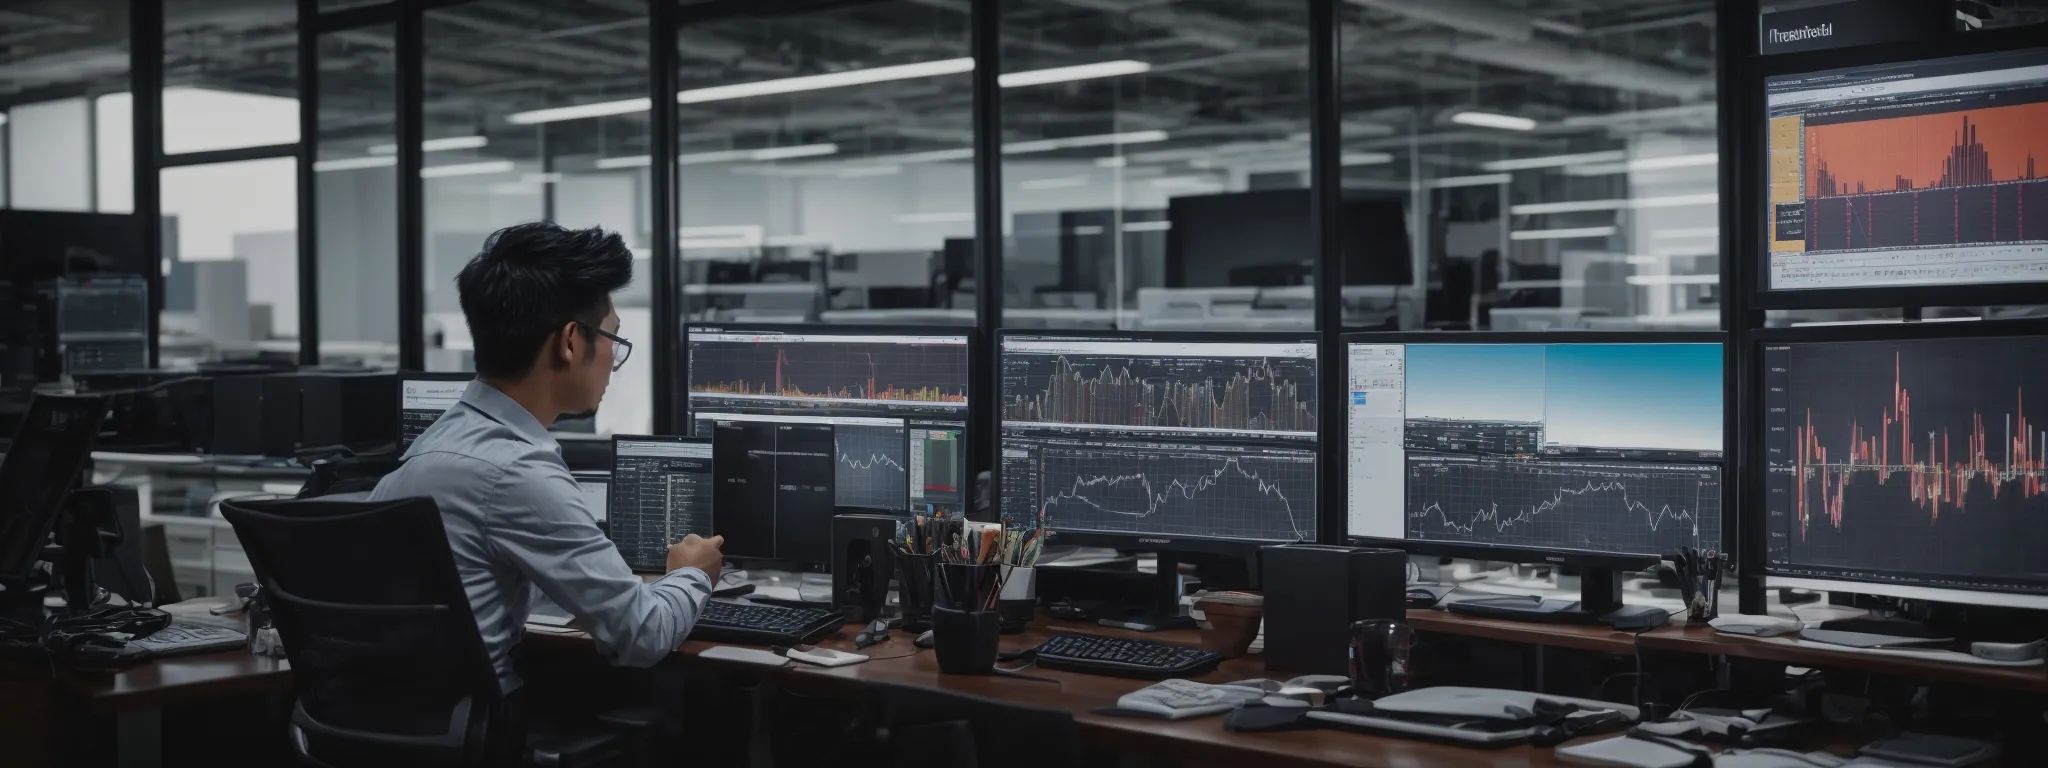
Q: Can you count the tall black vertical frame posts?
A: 7